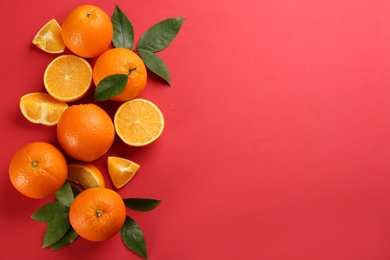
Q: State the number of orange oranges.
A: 5